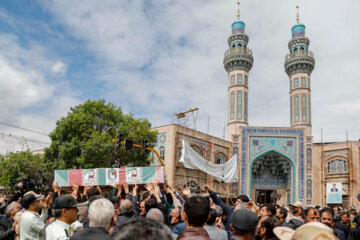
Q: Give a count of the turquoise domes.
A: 2